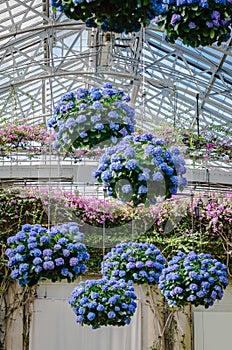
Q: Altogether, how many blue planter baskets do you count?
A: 8